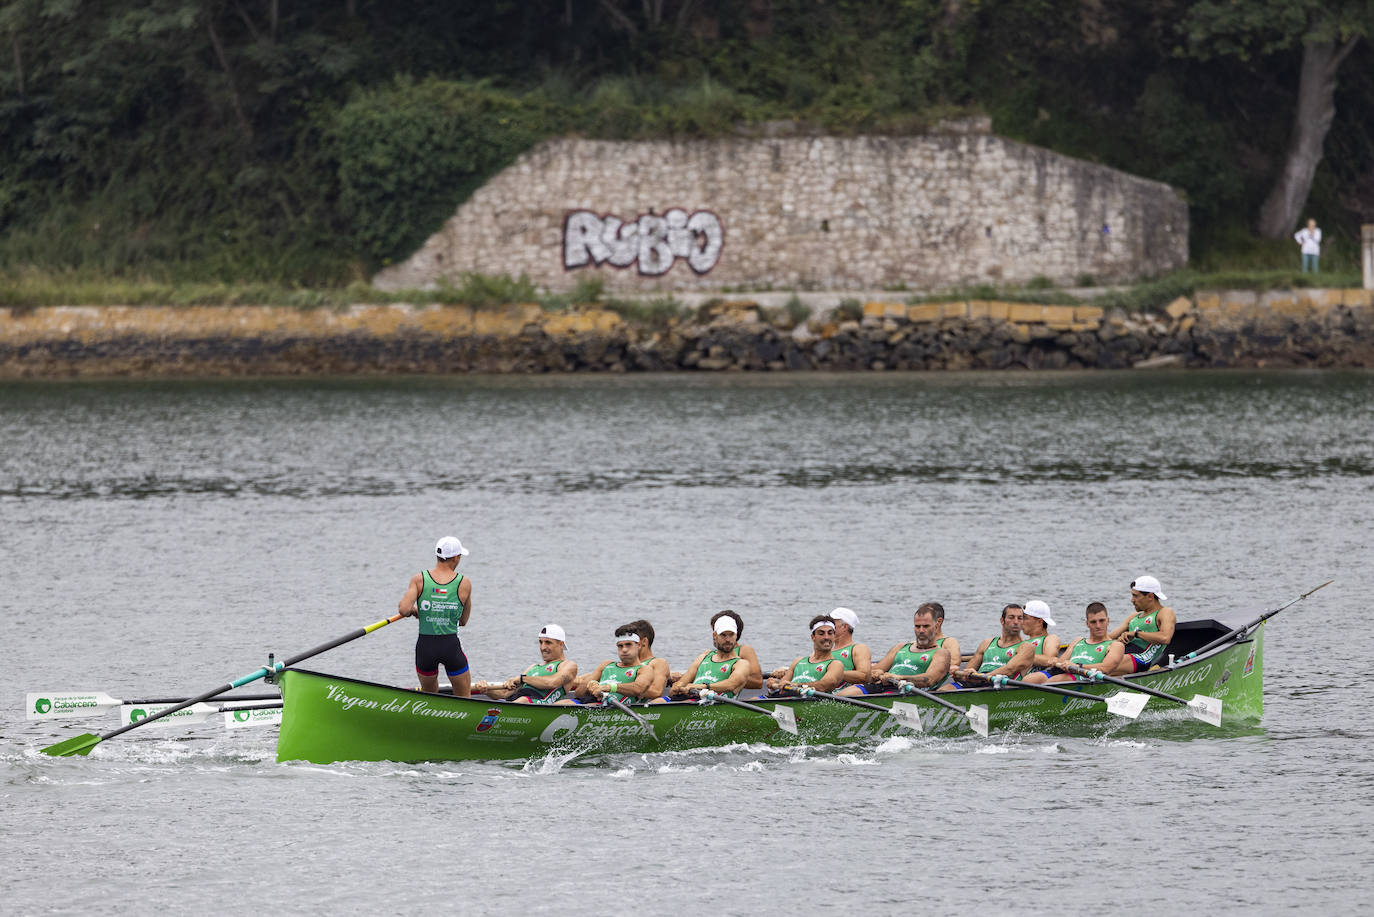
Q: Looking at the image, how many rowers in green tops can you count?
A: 14